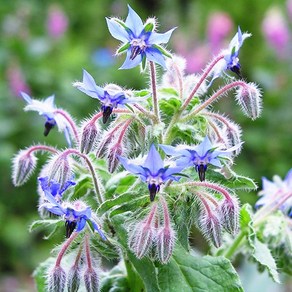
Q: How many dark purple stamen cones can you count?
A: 7